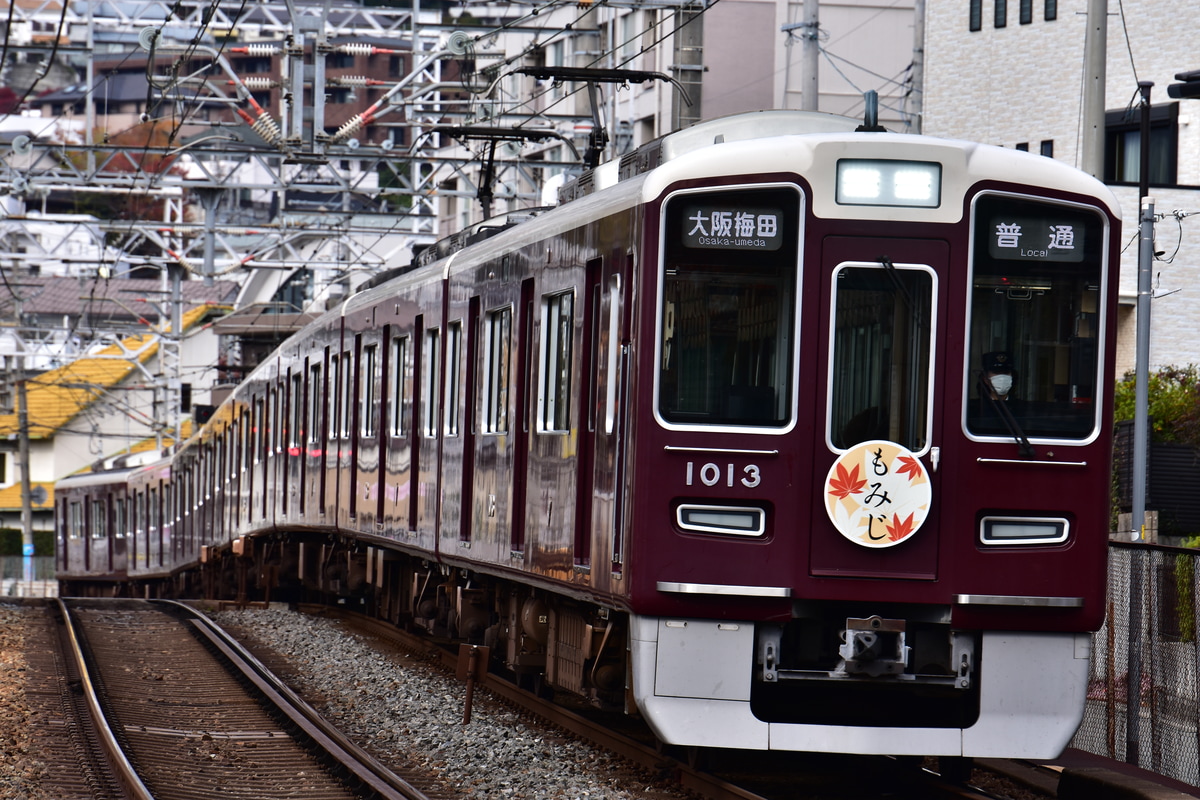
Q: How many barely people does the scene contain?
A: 1